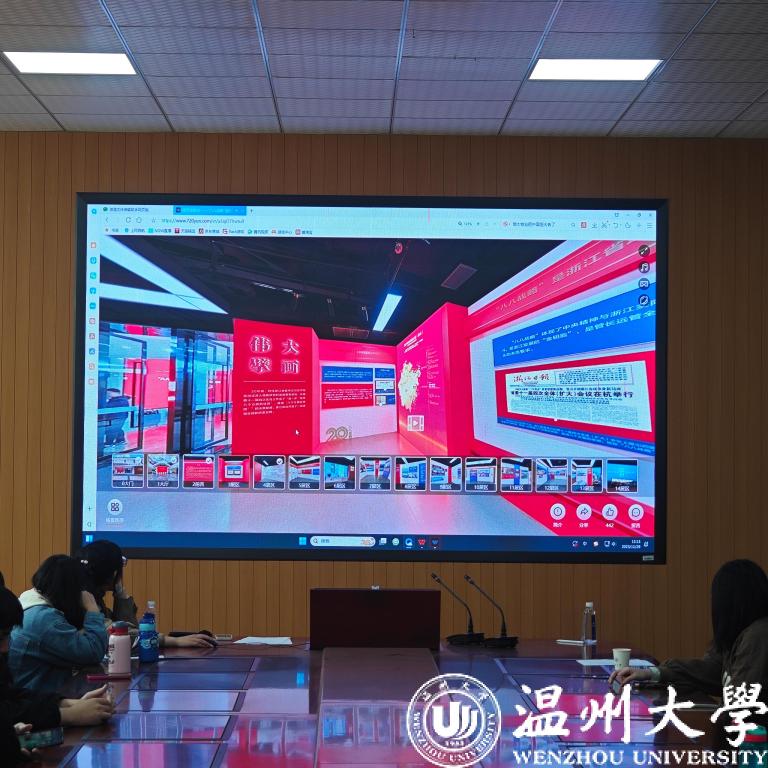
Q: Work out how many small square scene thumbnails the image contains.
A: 15